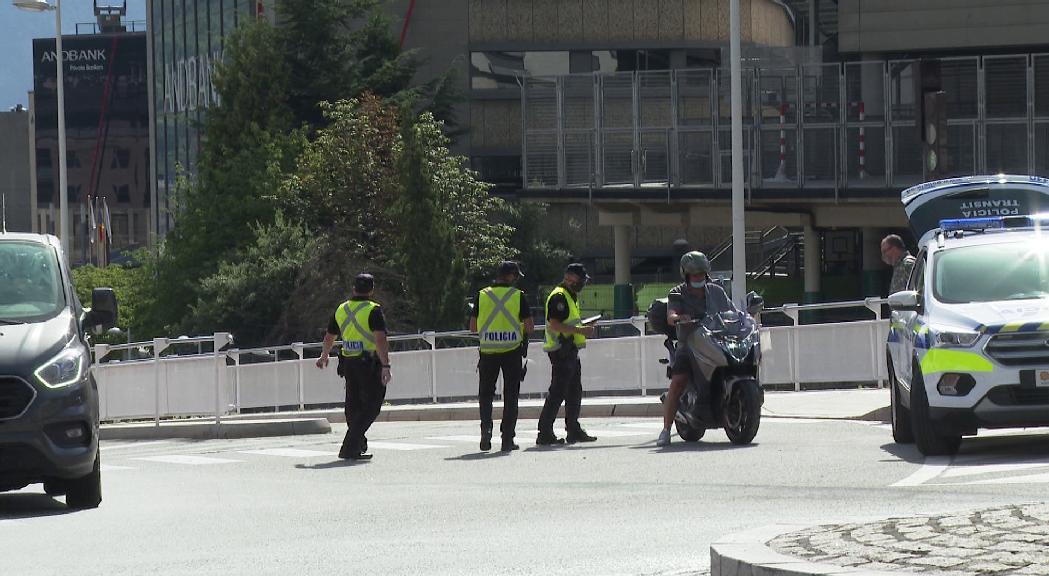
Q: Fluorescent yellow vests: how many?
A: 3